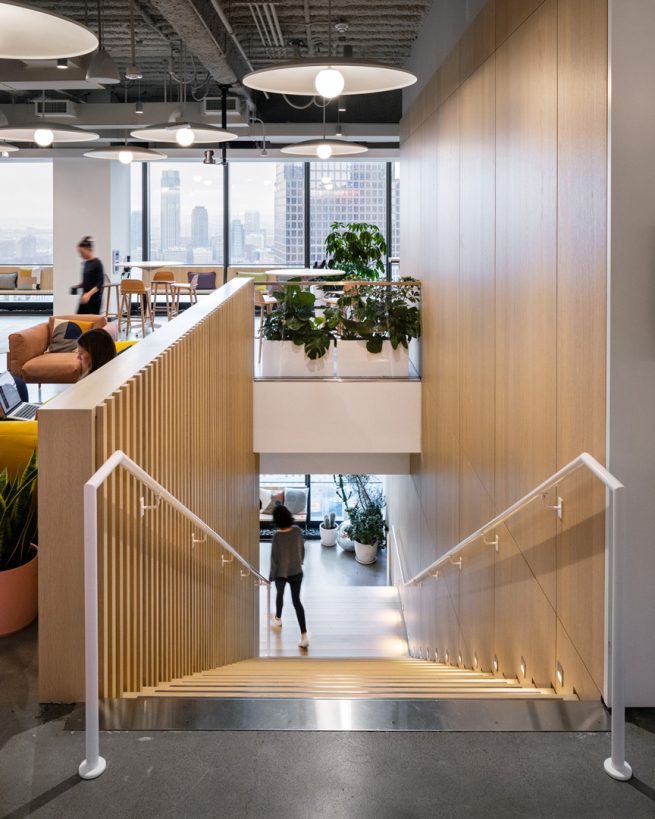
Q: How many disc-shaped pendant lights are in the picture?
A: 7